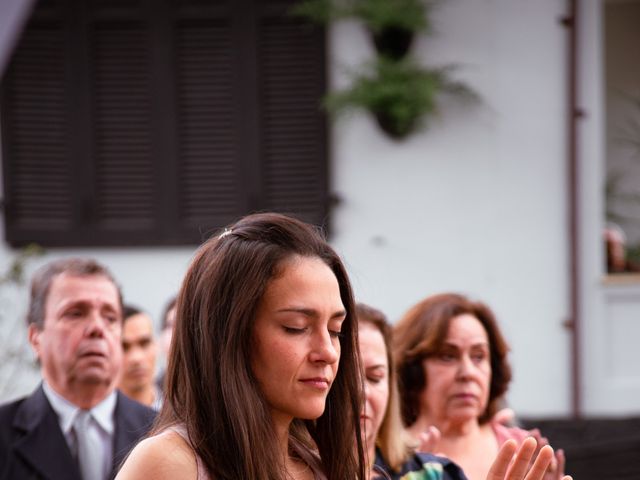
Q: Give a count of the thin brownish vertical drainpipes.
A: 1